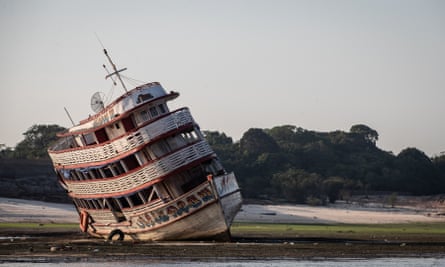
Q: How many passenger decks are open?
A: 3